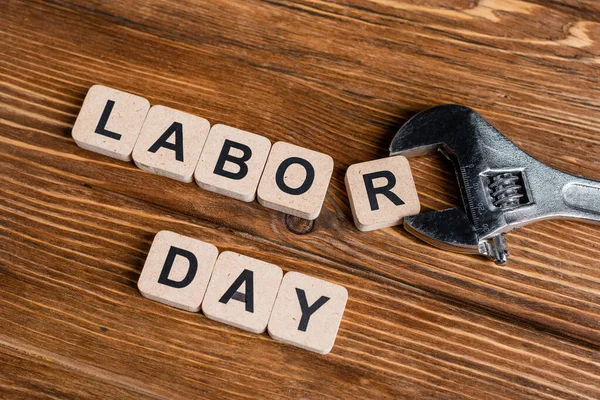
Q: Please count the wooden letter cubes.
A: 8